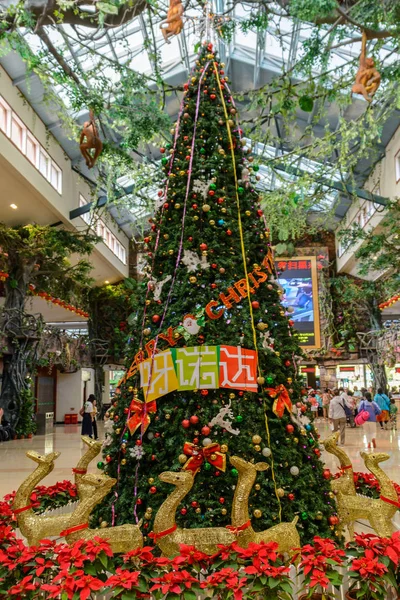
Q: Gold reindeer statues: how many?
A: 7